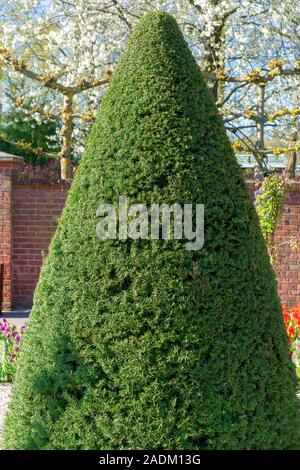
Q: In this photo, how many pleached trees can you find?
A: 2